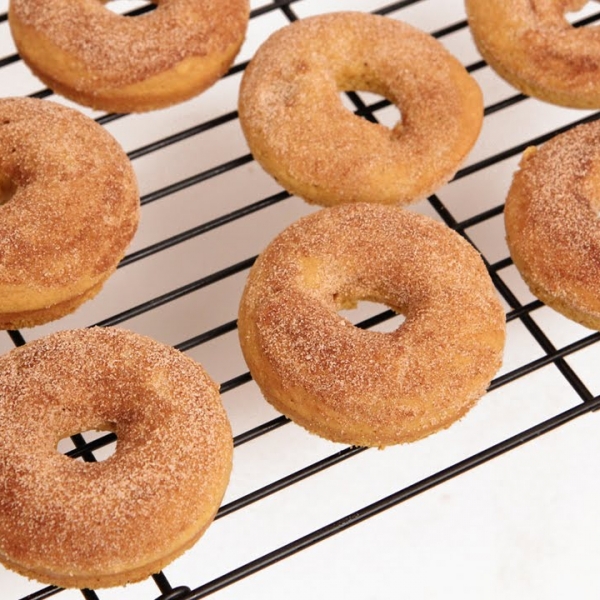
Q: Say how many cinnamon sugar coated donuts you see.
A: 7